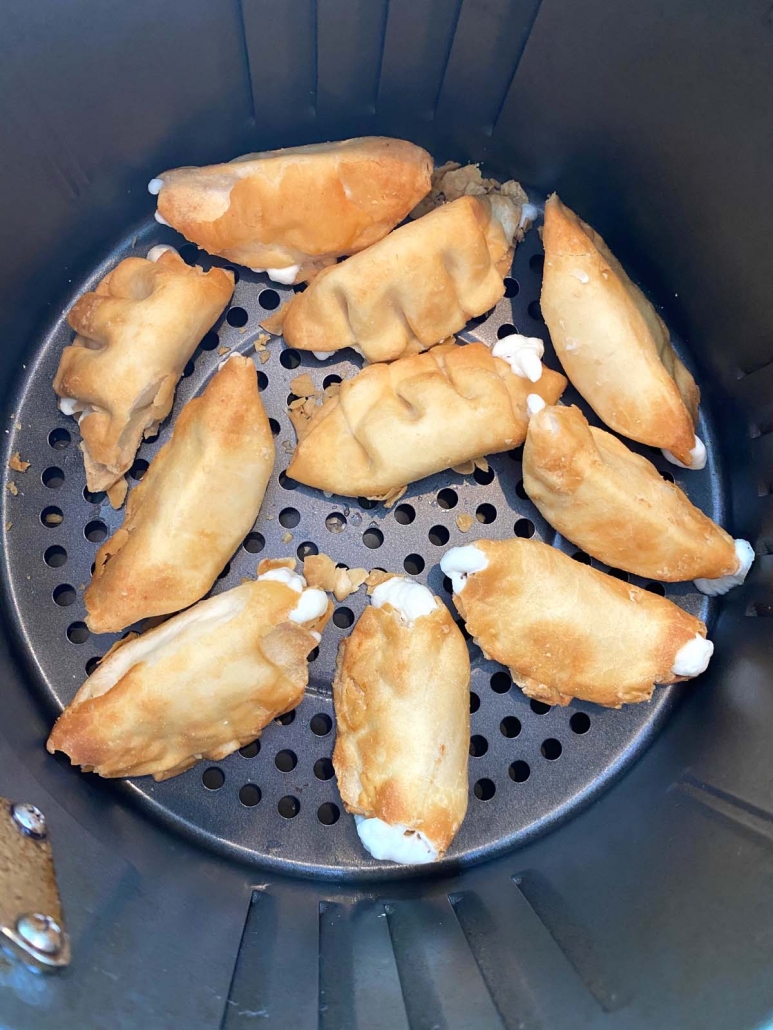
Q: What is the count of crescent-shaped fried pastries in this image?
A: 10